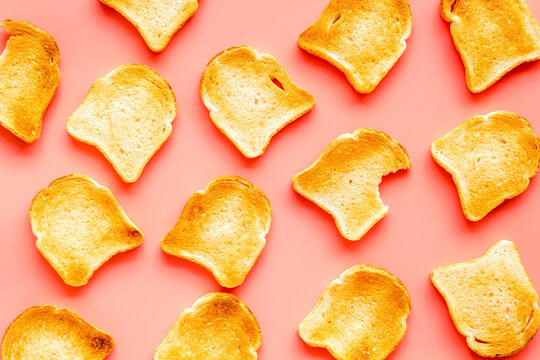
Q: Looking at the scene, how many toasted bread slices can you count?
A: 14